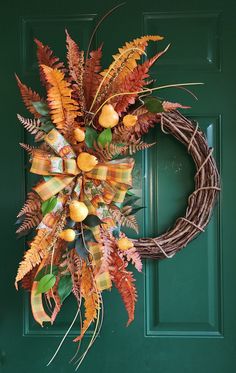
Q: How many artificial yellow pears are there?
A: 7